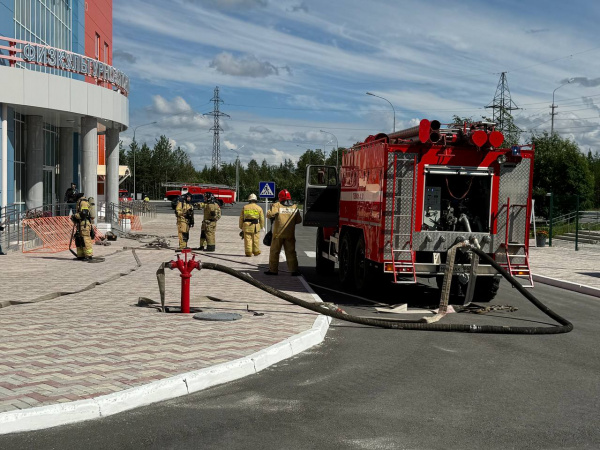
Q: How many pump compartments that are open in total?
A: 1